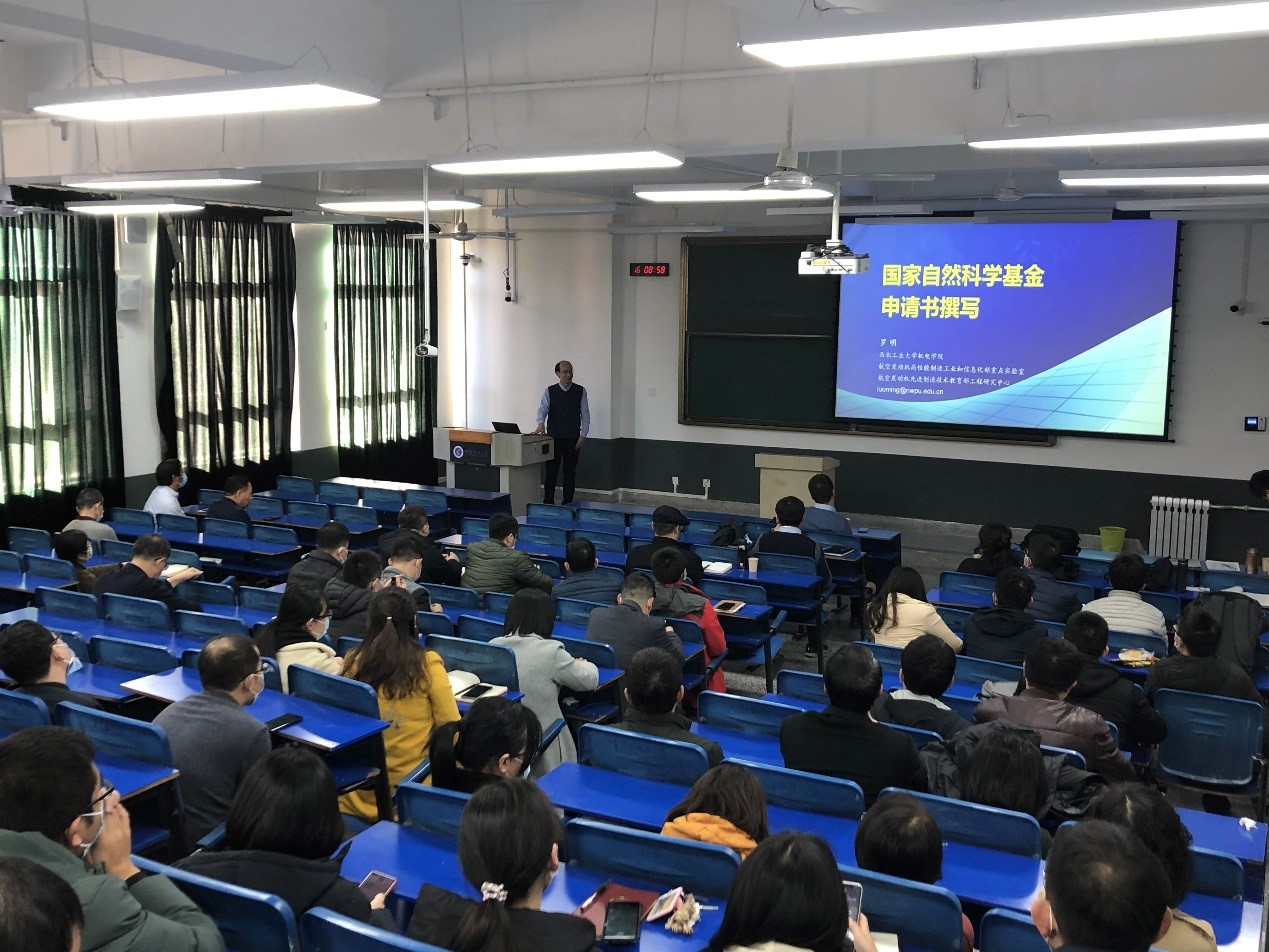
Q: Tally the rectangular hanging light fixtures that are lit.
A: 9